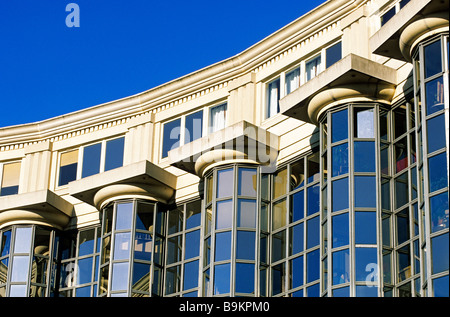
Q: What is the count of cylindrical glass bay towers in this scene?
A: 5